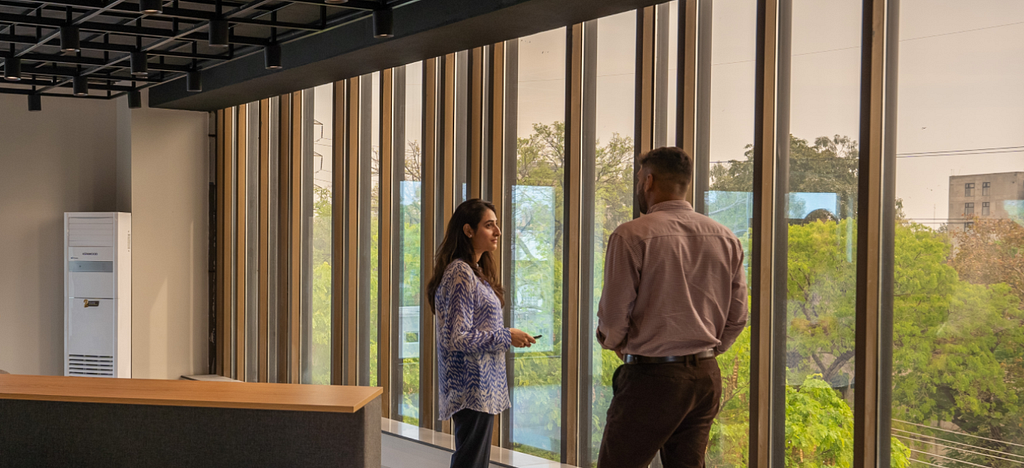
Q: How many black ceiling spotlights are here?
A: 12